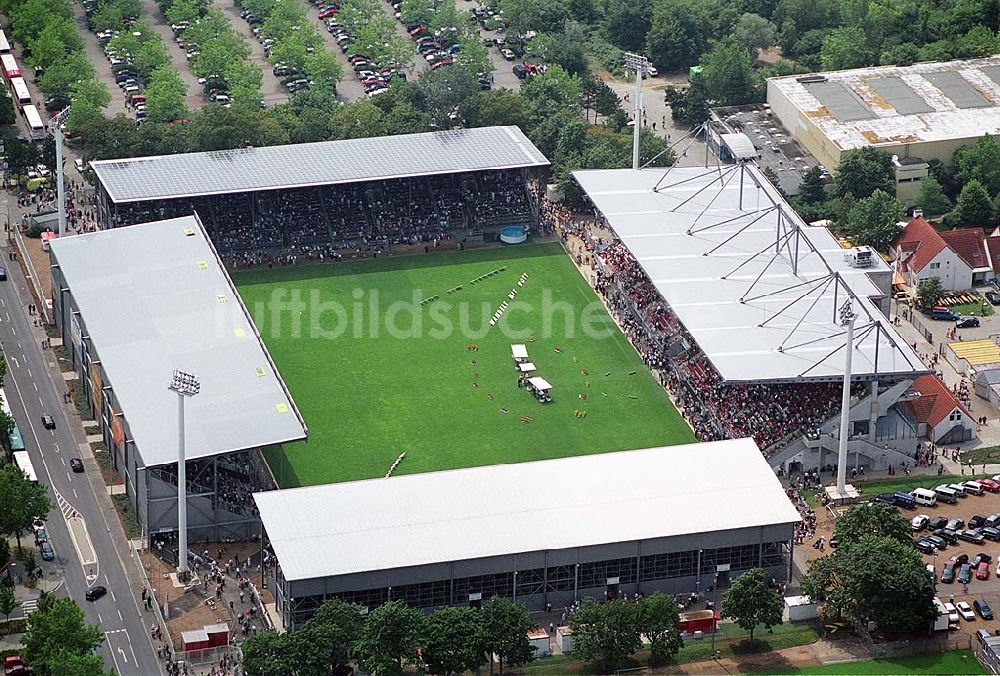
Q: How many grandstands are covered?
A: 4